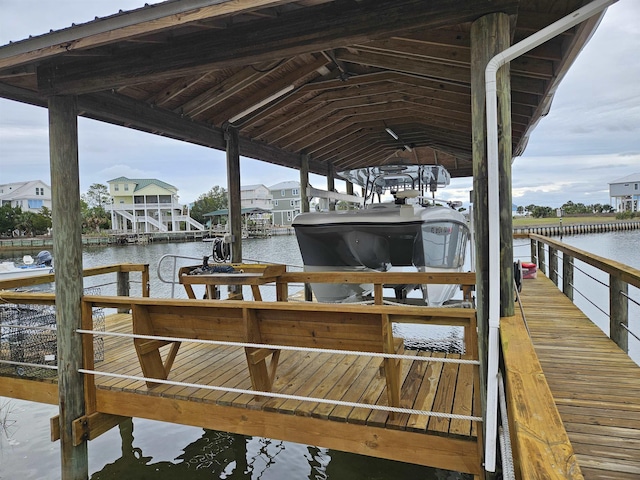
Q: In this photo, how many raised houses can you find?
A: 2